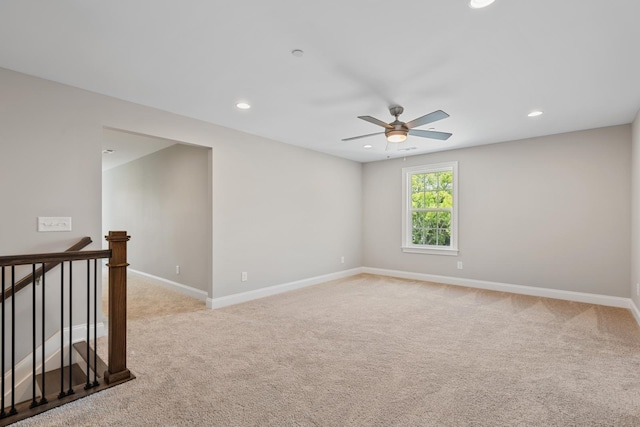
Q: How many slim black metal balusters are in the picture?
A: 8